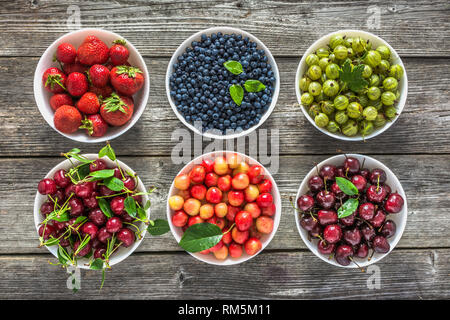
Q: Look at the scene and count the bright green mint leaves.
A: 3